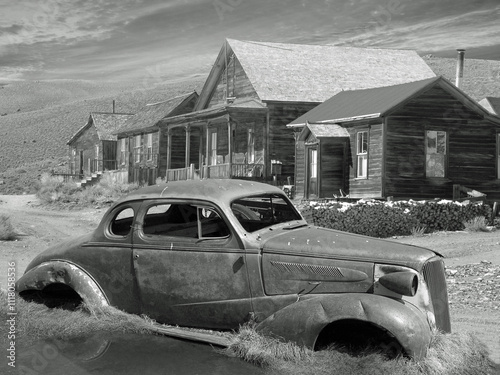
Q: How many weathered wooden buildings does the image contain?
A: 4